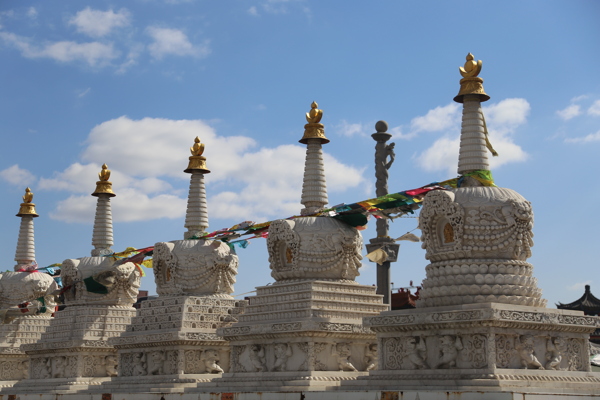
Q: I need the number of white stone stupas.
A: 5